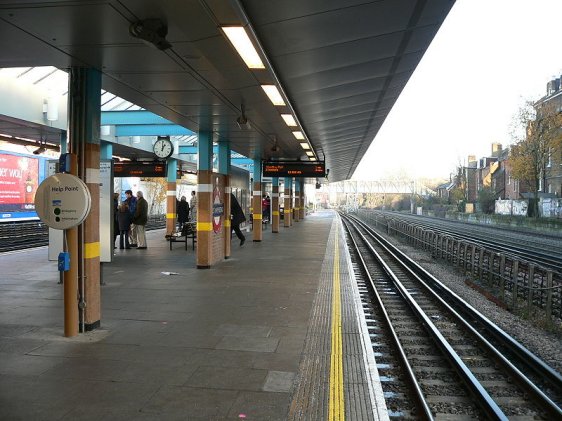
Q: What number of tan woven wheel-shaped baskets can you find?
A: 0